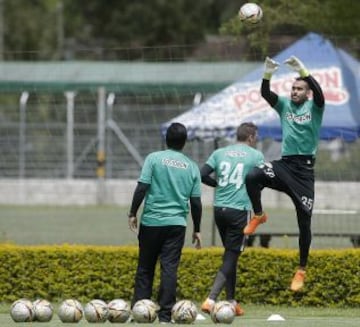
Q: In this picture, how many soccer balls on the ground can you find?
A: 8